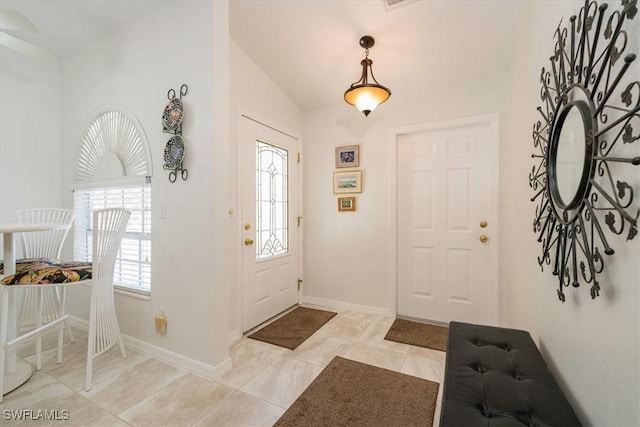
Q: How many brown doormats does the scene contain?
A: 3